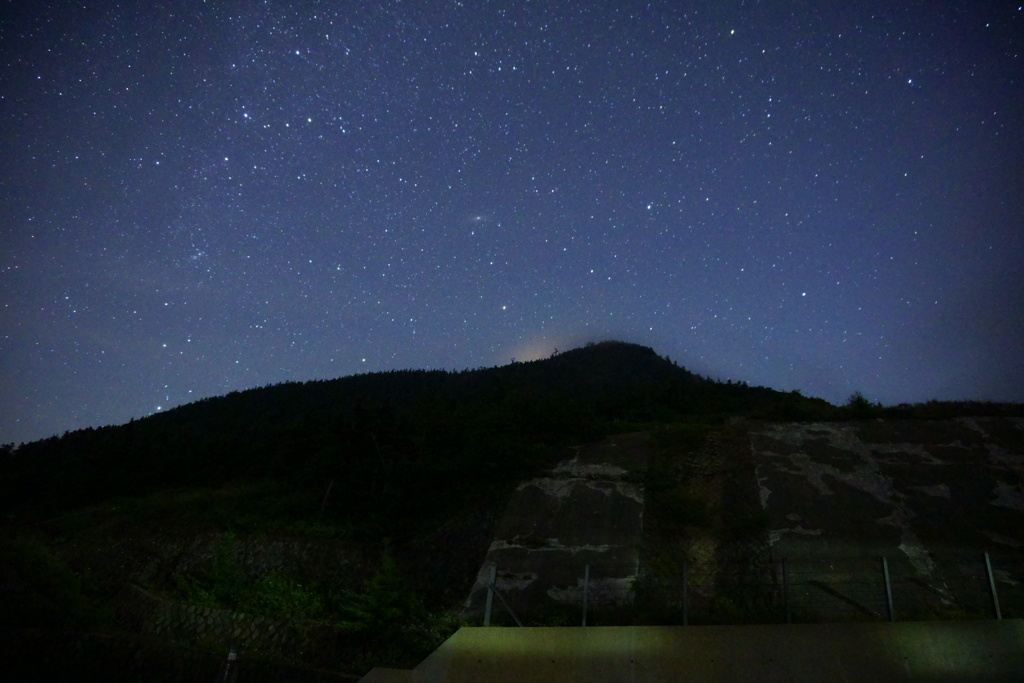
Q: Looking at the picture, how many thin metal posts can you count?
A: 6